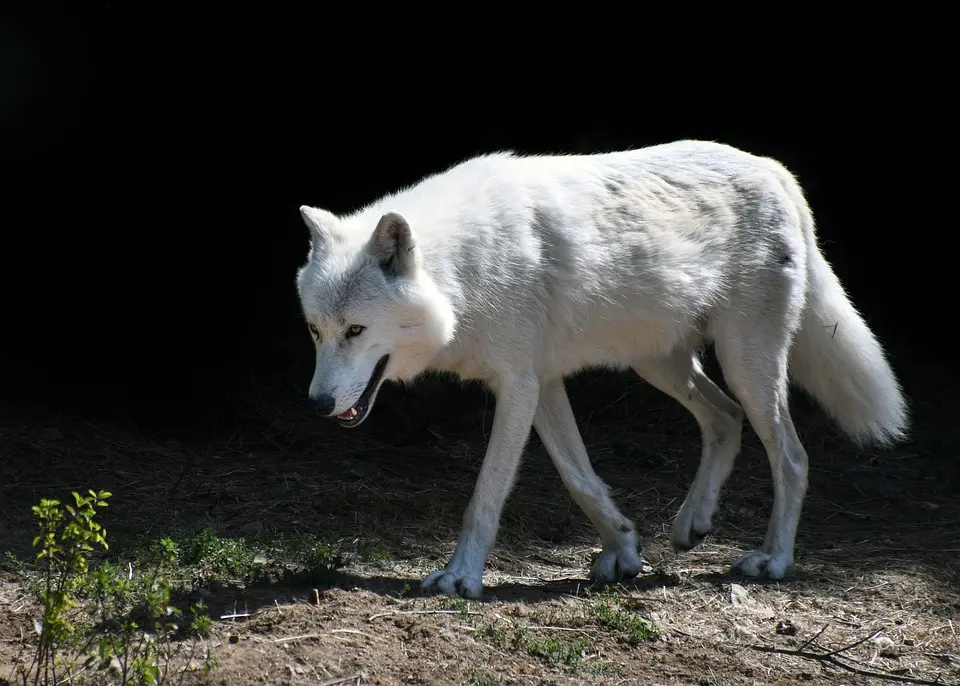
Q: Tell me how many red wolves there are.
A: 0